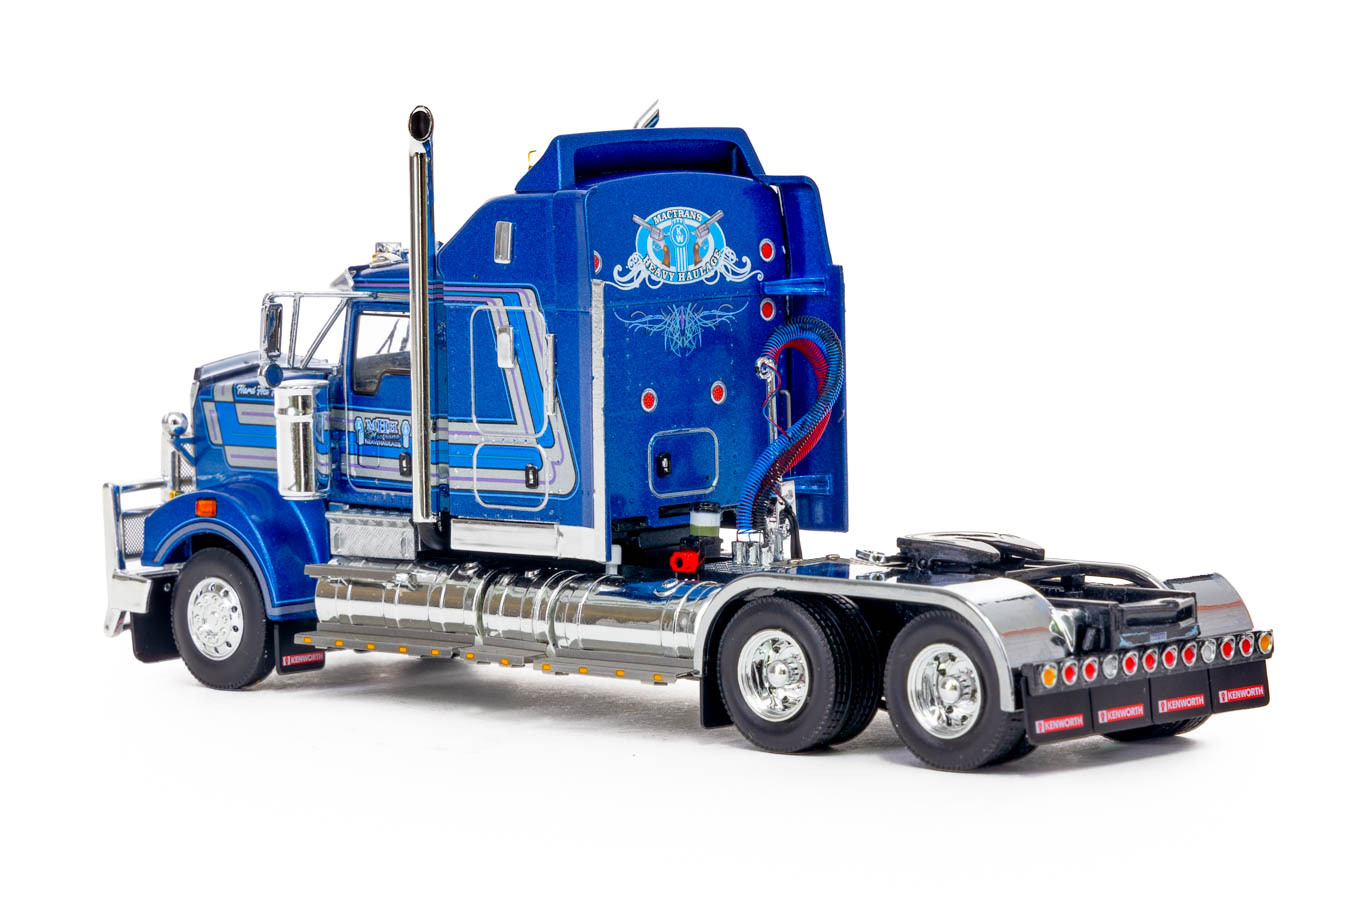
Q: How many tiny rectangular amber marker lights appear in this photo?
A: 11